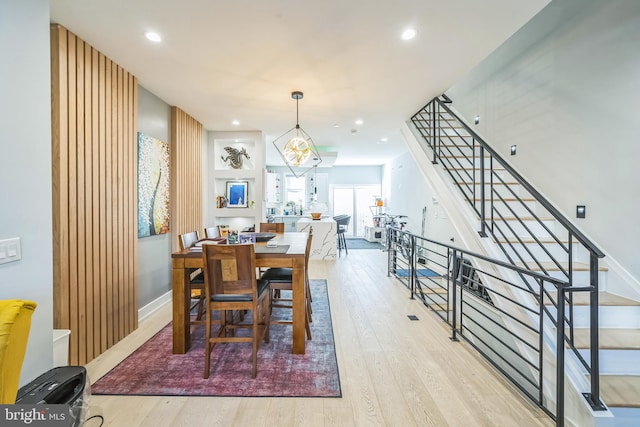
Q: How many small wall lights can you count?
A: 3